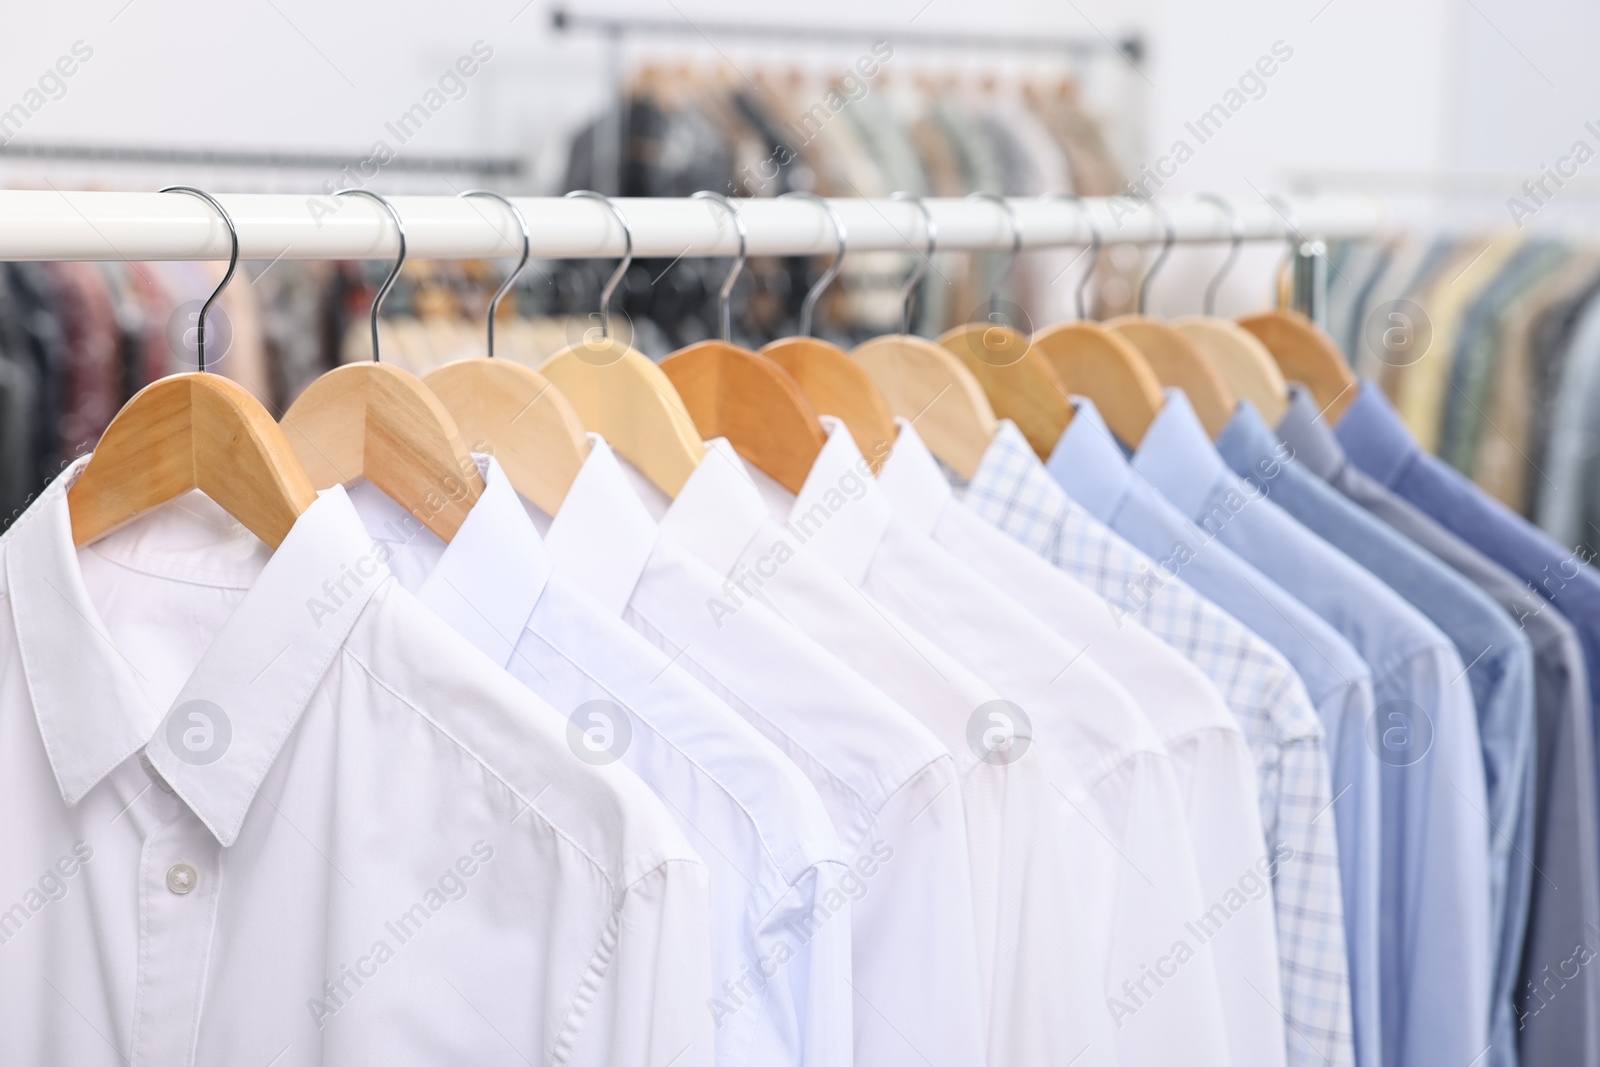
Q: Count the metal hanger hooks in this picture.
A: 12